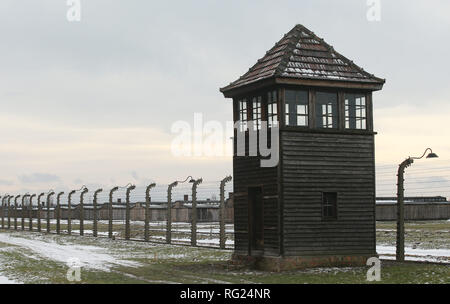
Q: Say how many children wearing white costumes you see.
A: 0